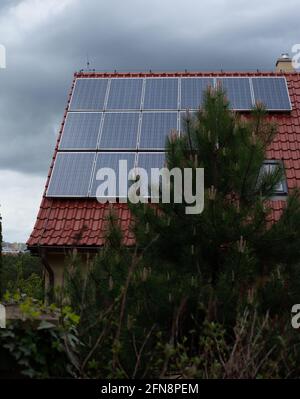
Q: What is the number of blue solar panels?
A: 13